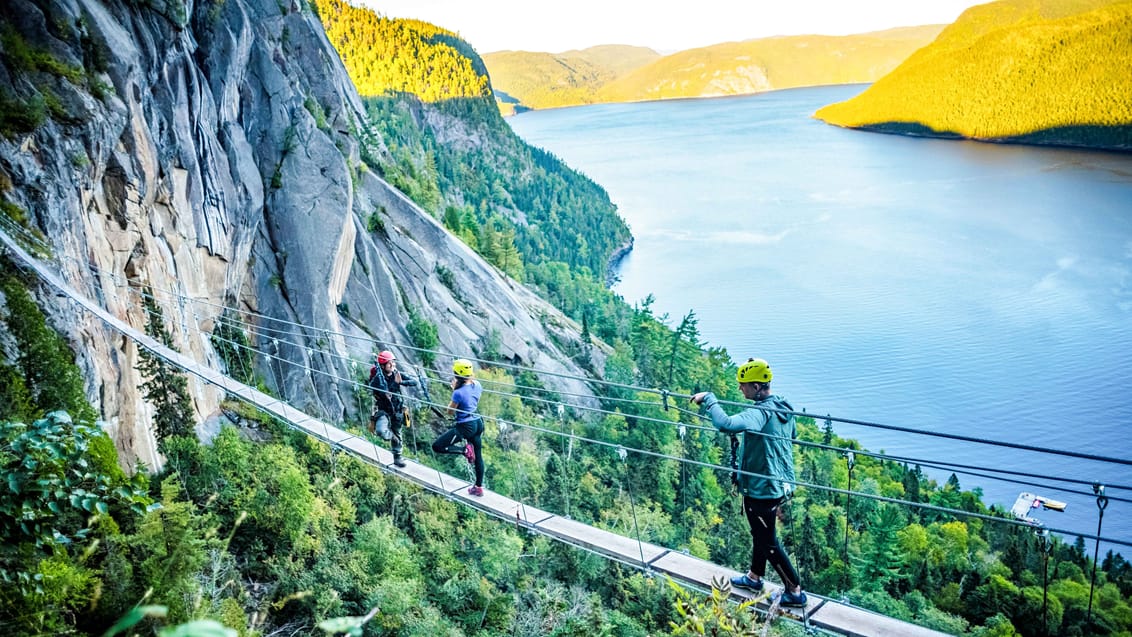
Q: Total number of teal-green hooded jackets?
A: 1